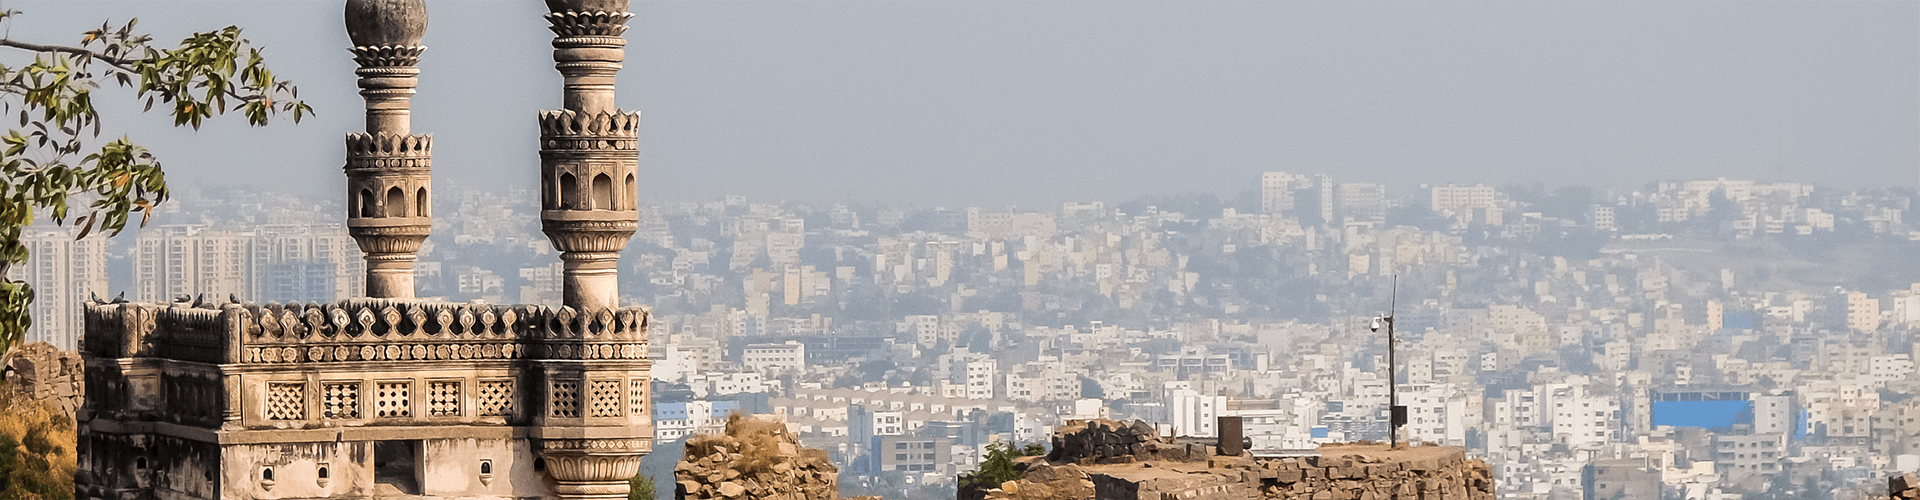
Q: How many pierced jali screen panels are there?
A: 8